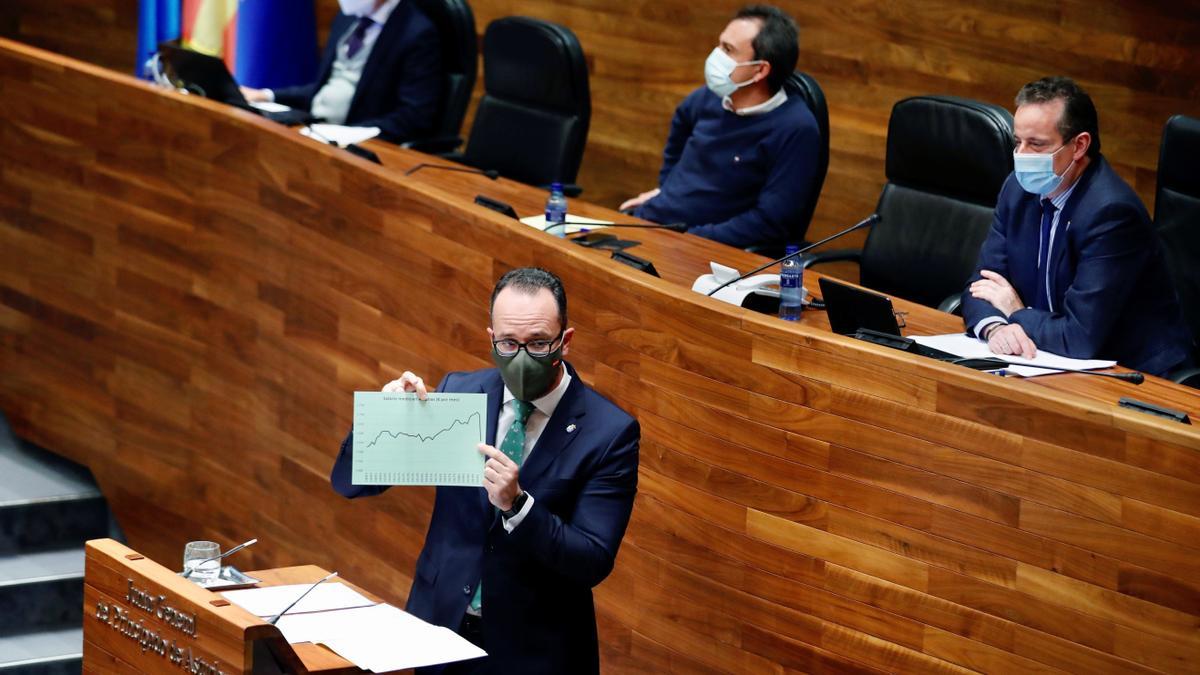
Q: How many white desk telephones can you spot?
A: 1